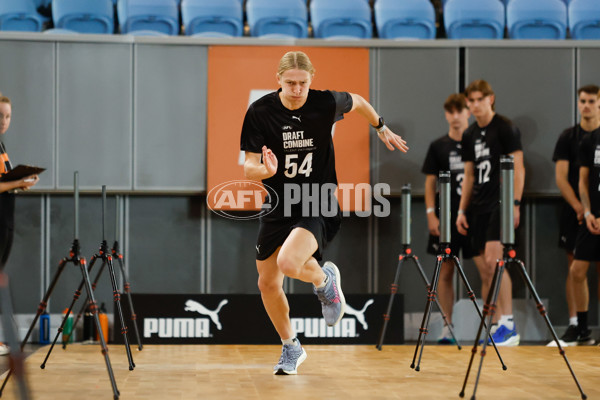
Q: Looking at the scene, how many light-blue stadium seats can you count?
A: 10